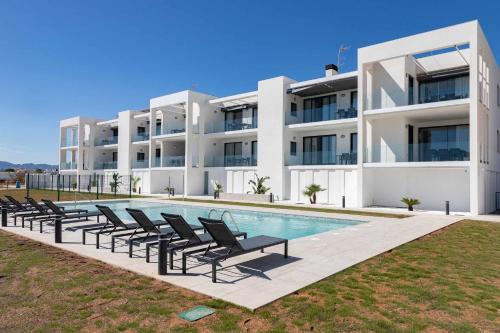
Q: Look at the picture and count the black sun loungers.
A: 8